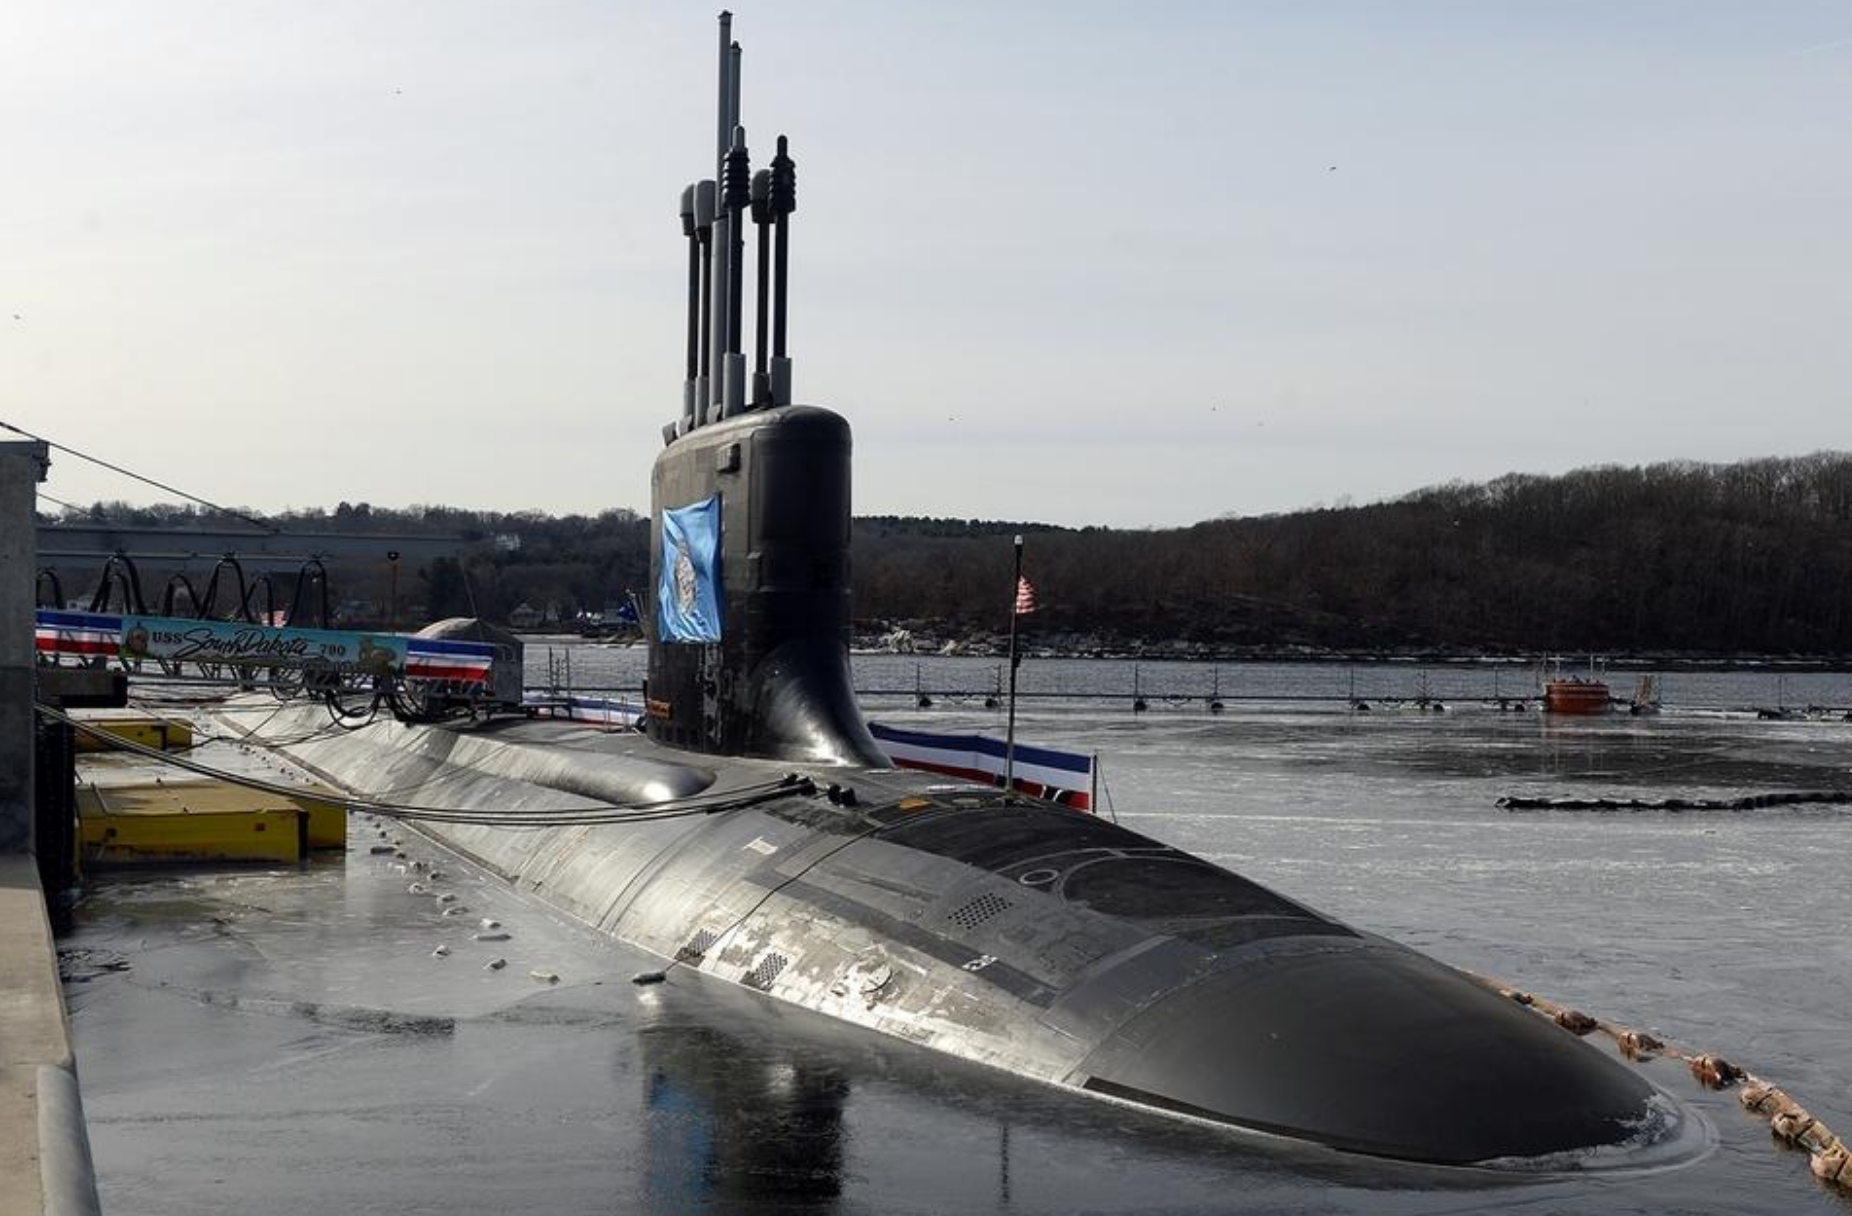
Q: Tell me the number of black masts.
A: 5